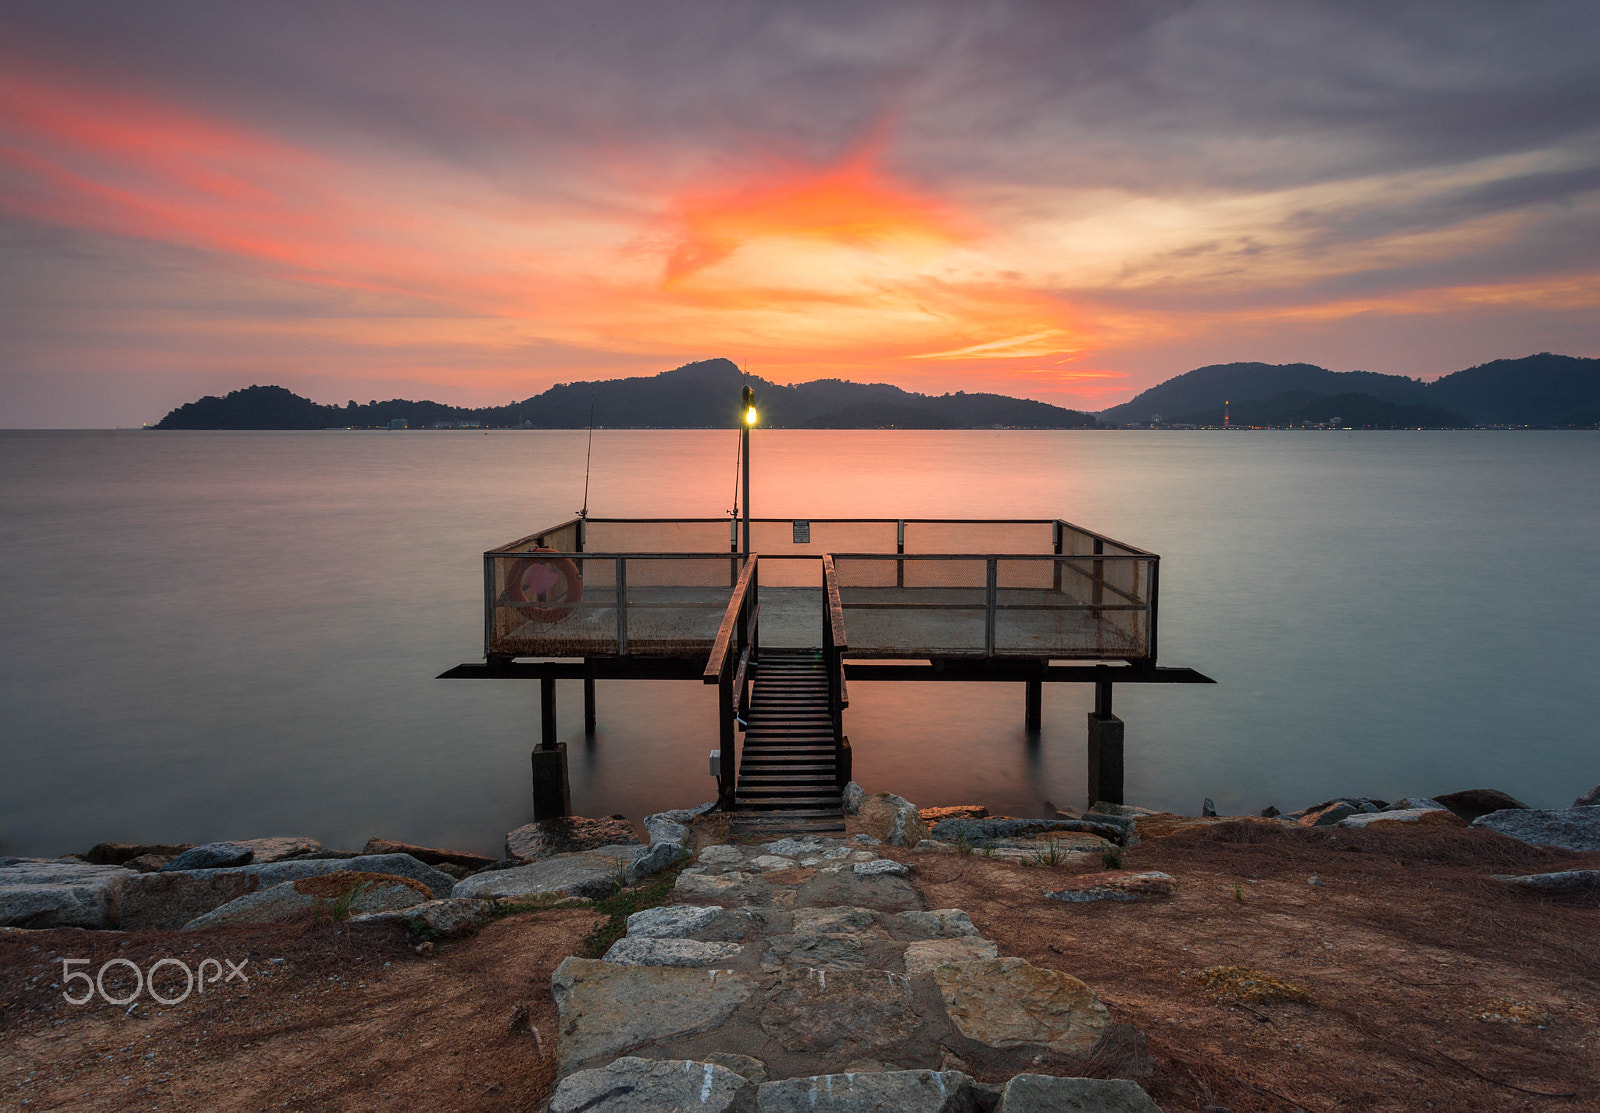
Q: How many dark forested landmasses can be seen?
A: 2